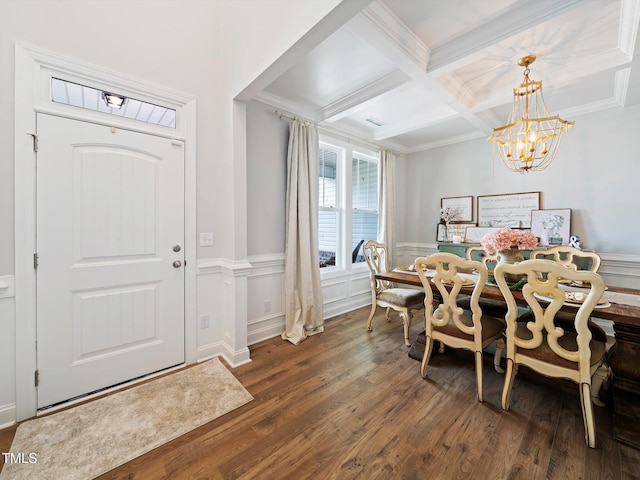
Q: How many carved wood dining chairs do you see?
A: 5